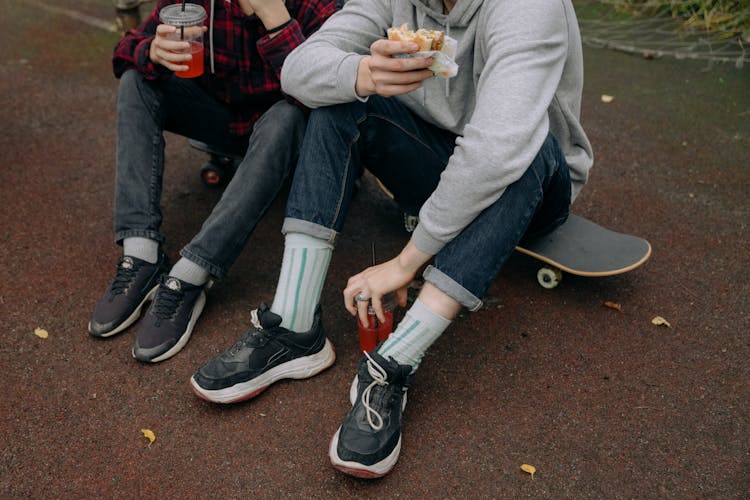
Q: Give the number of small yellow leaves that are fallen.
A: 5